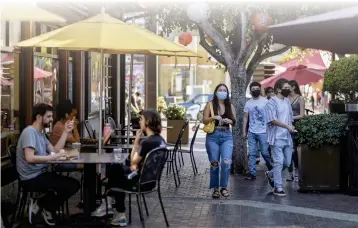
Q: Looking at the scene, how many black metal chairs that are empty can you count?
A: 2